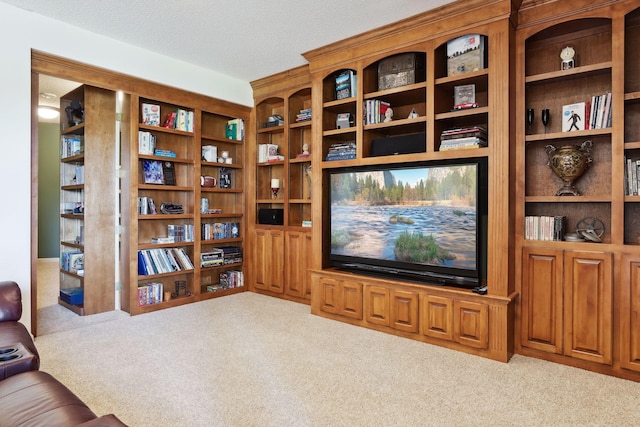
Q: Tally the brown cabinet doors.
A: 13